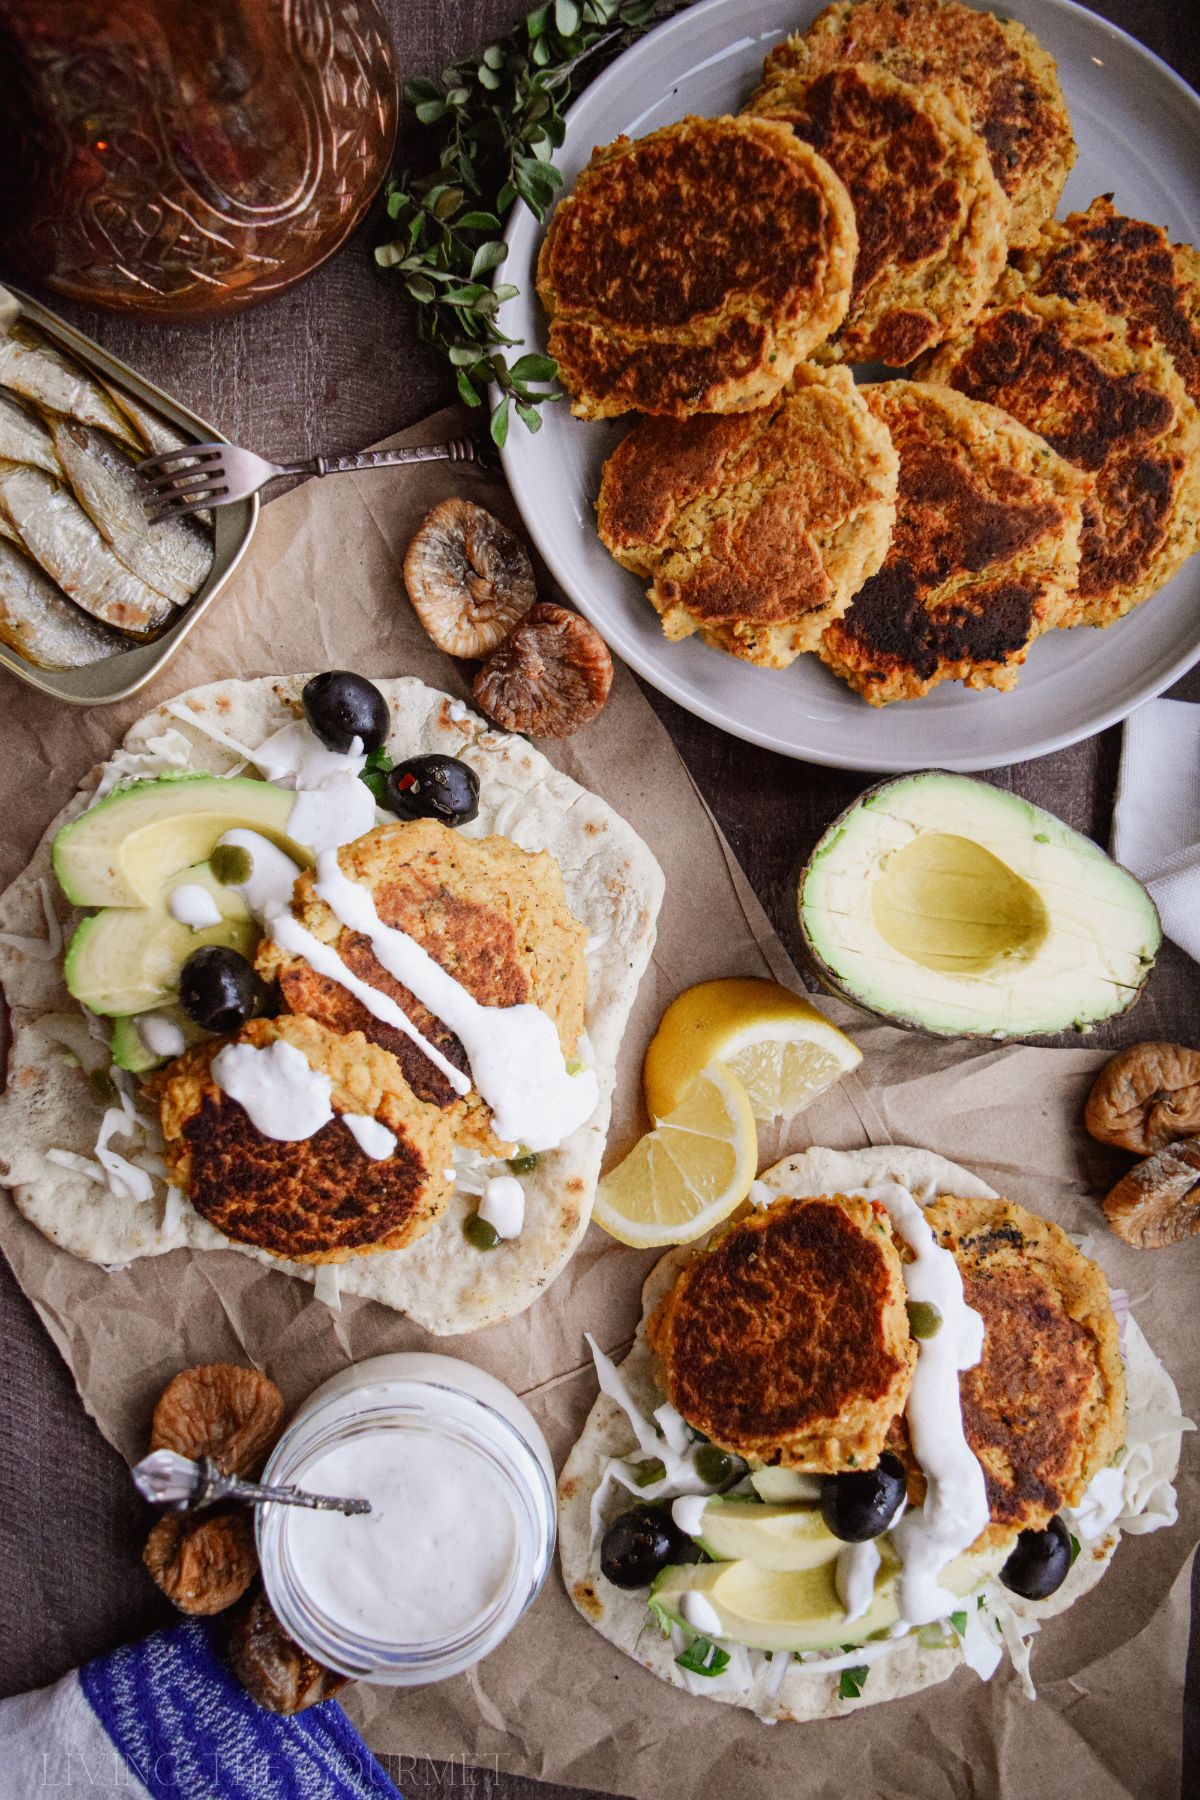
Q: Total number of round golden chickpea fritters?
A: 11